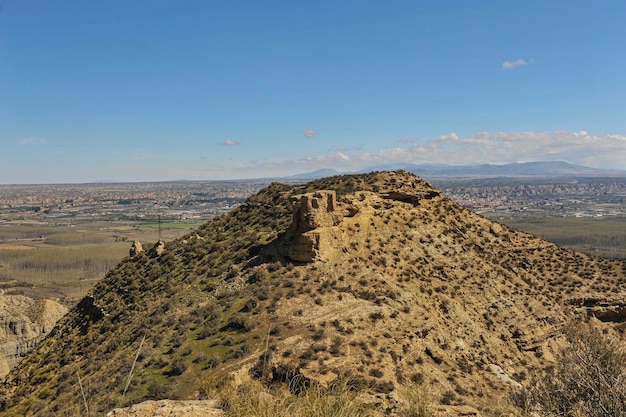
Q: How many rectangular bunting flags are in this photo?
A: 0